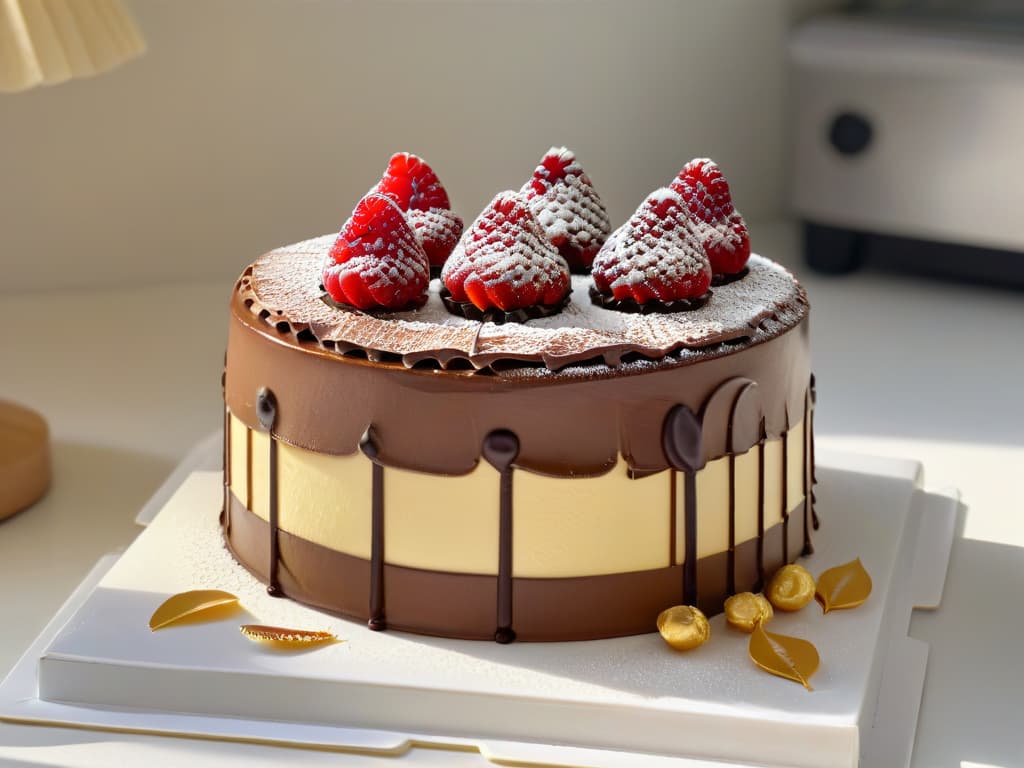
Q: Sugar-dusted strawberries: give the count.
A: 6